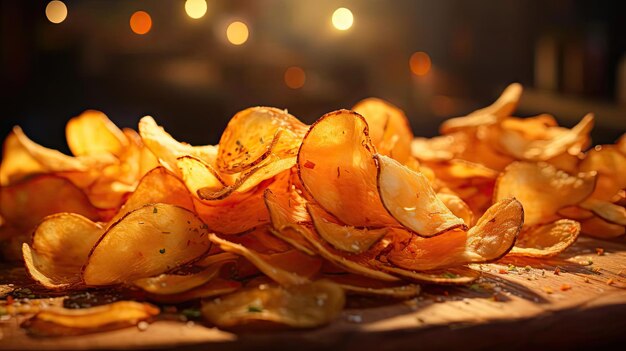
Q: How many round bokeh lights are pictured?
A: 7